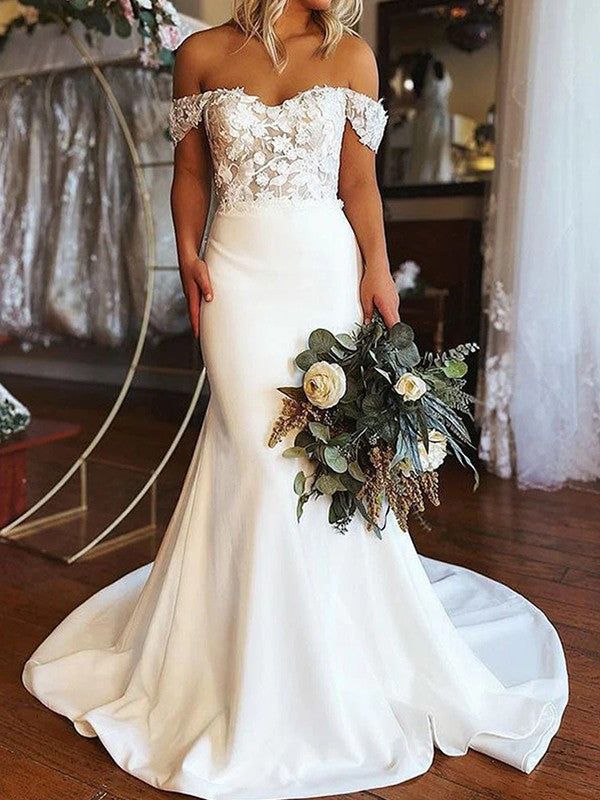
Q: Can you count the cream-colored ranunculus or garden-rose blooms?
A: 3